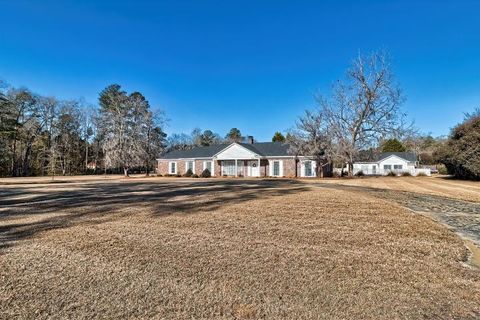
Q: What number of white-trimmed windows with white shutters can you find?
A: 5